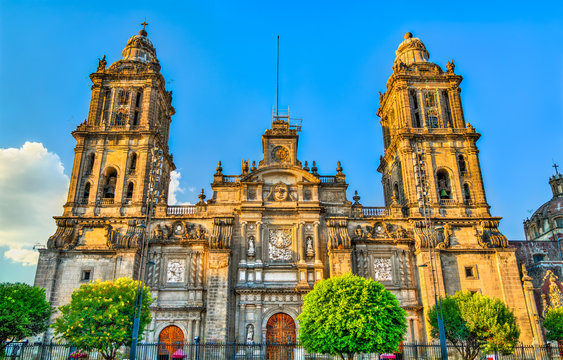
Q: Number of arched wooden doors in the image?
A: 2